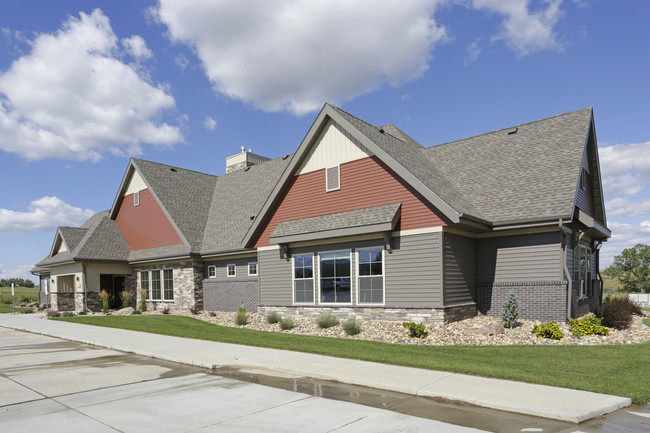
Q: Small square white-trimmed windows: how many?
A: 3